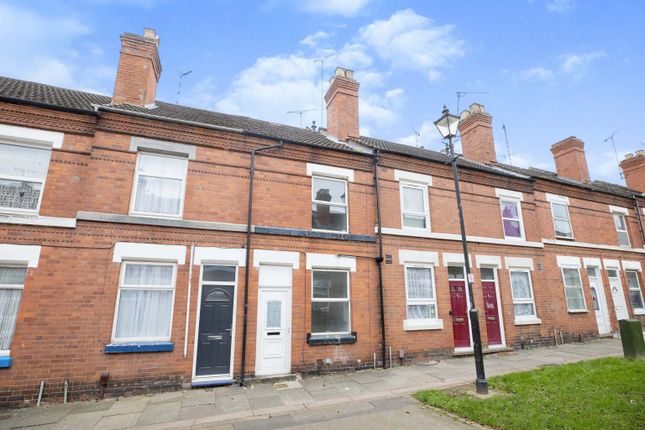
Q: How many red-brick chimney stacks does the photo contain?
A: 5